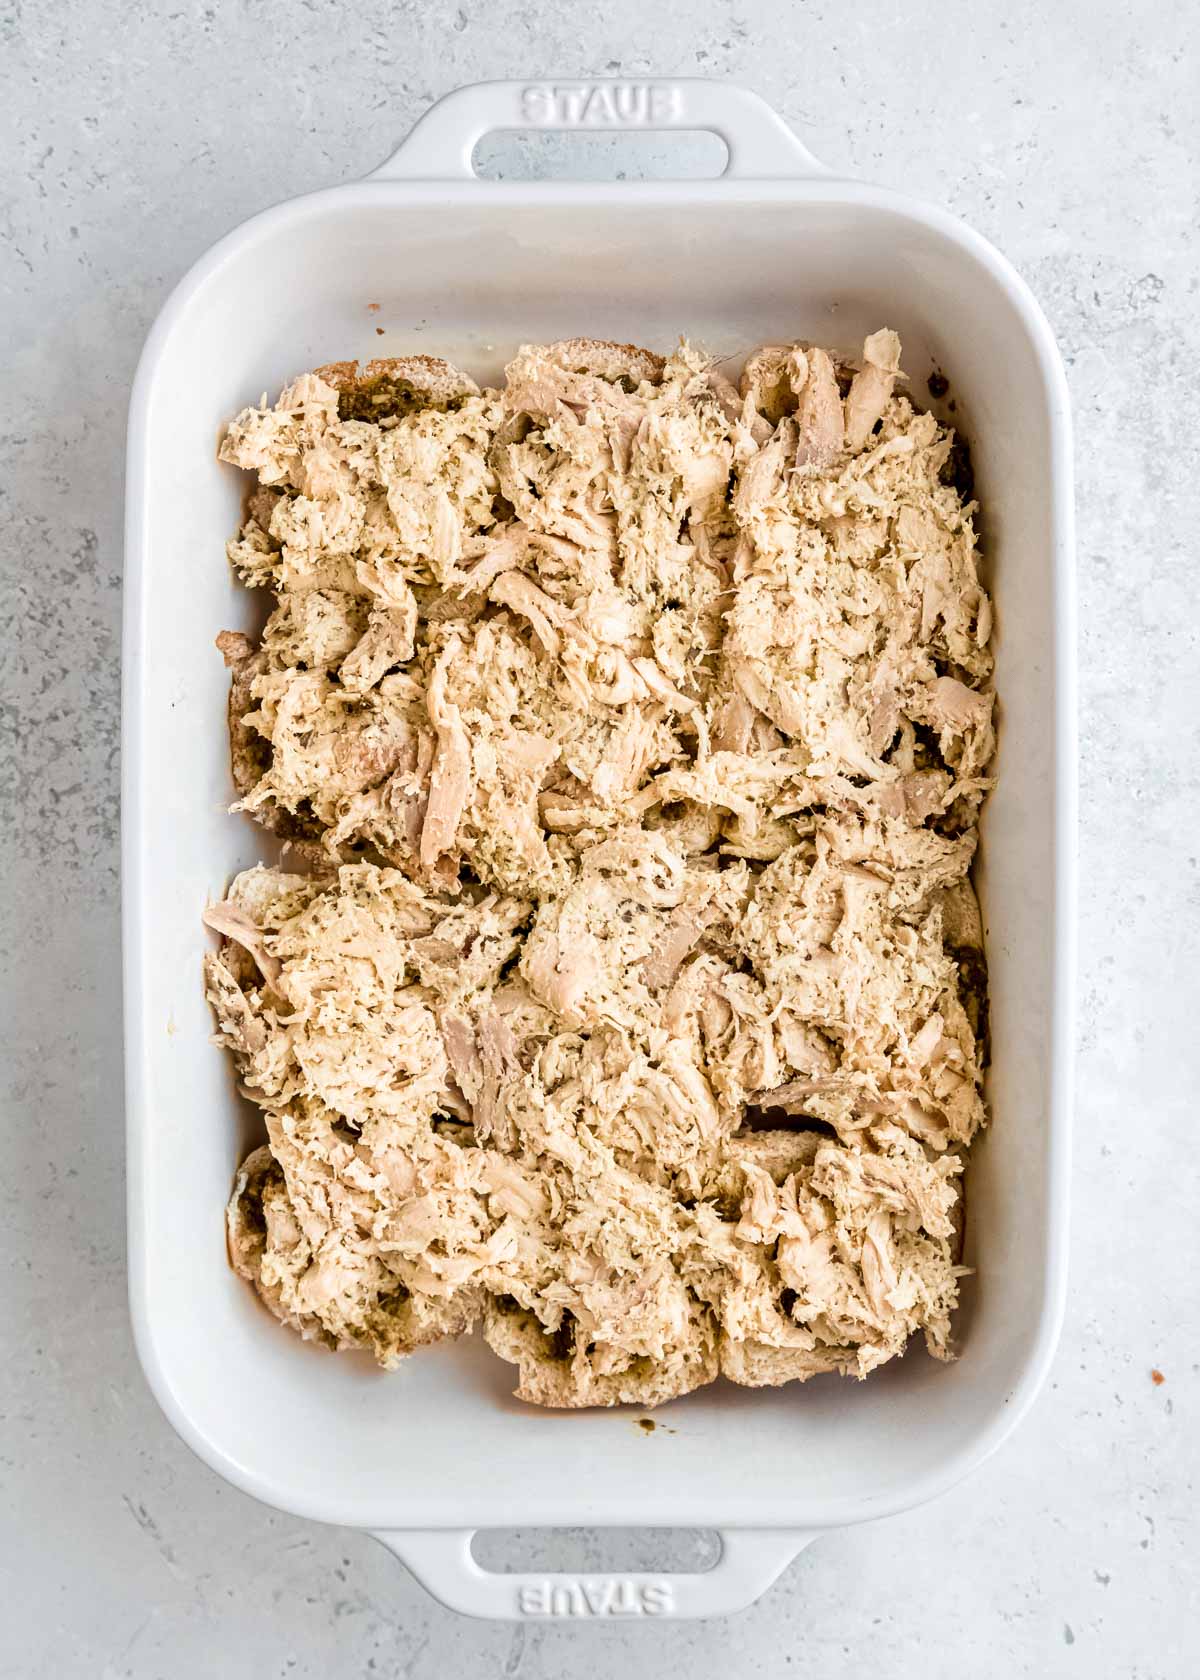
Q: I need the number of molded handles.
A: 2